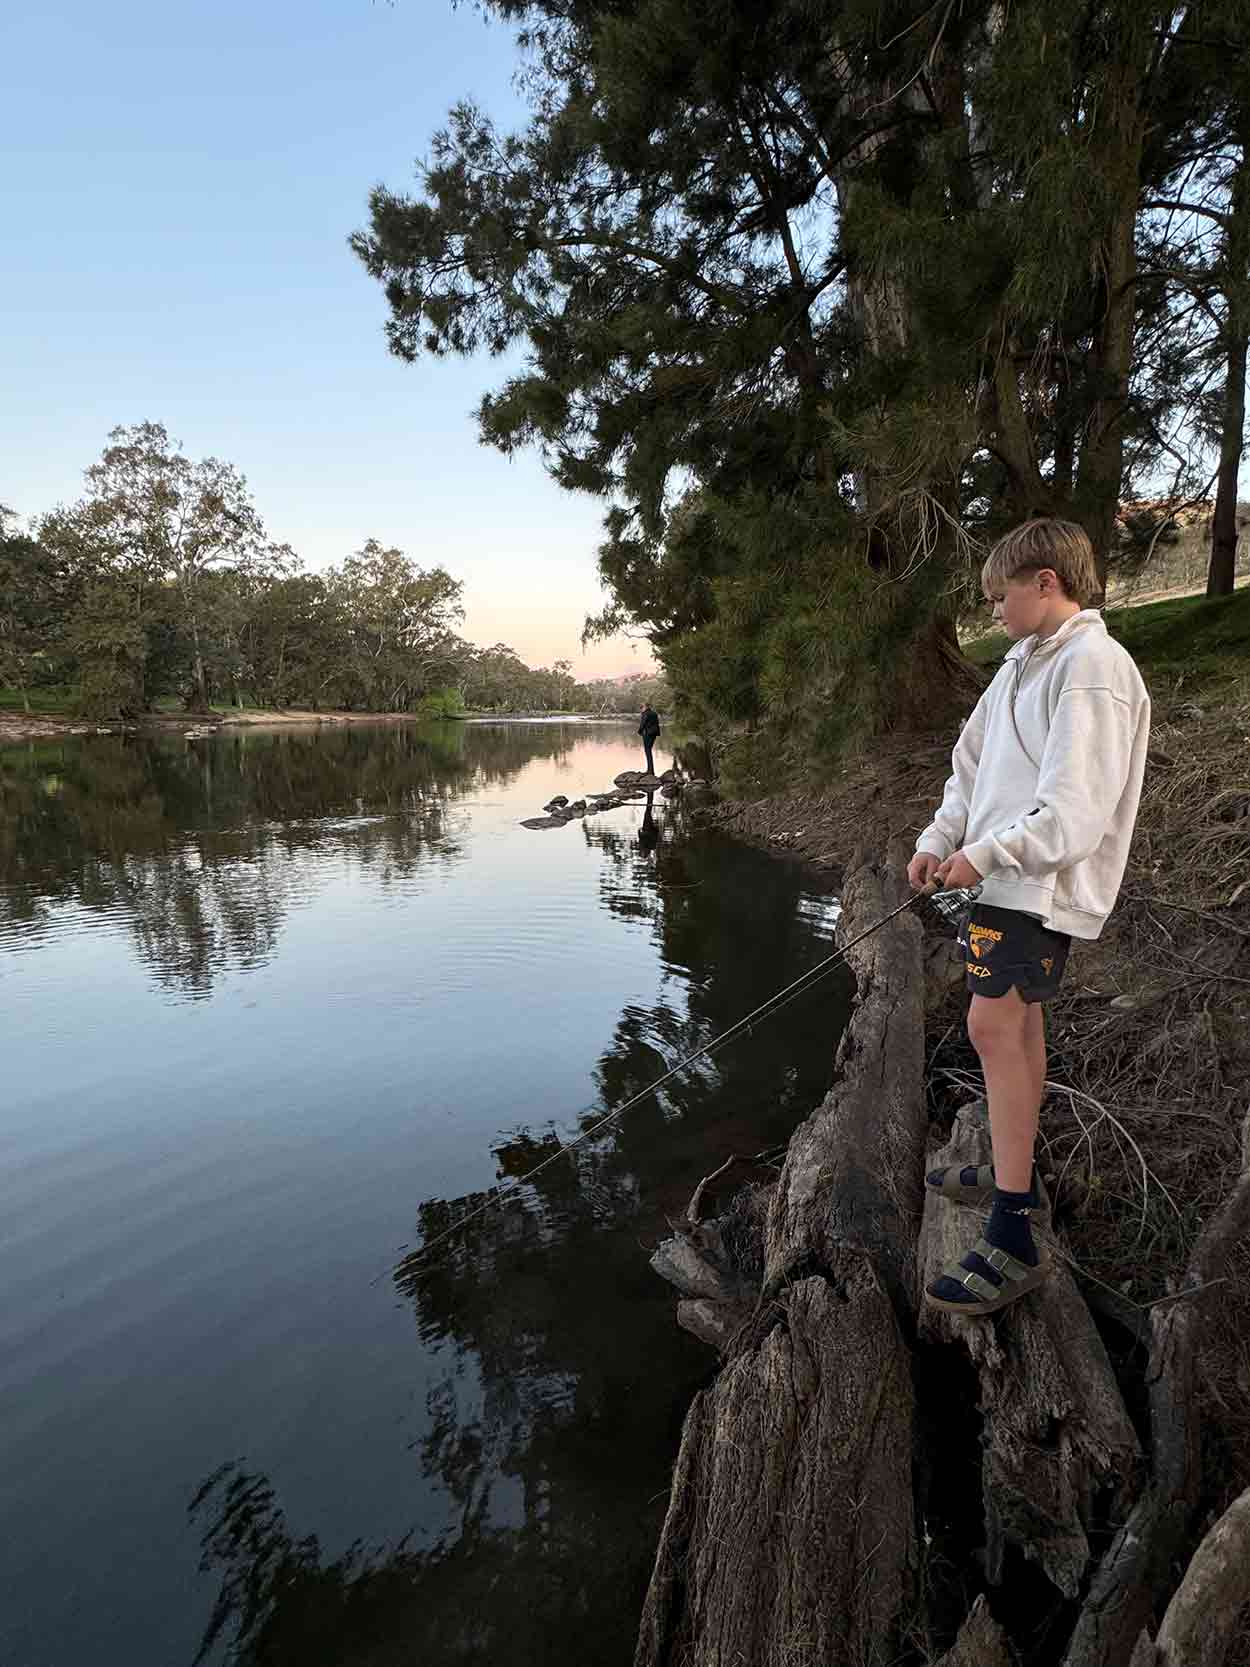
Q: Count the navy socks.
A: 2